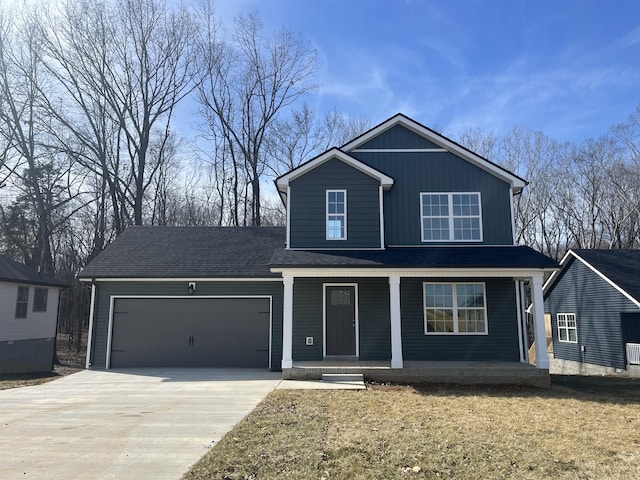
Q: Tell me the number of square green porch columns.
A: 0